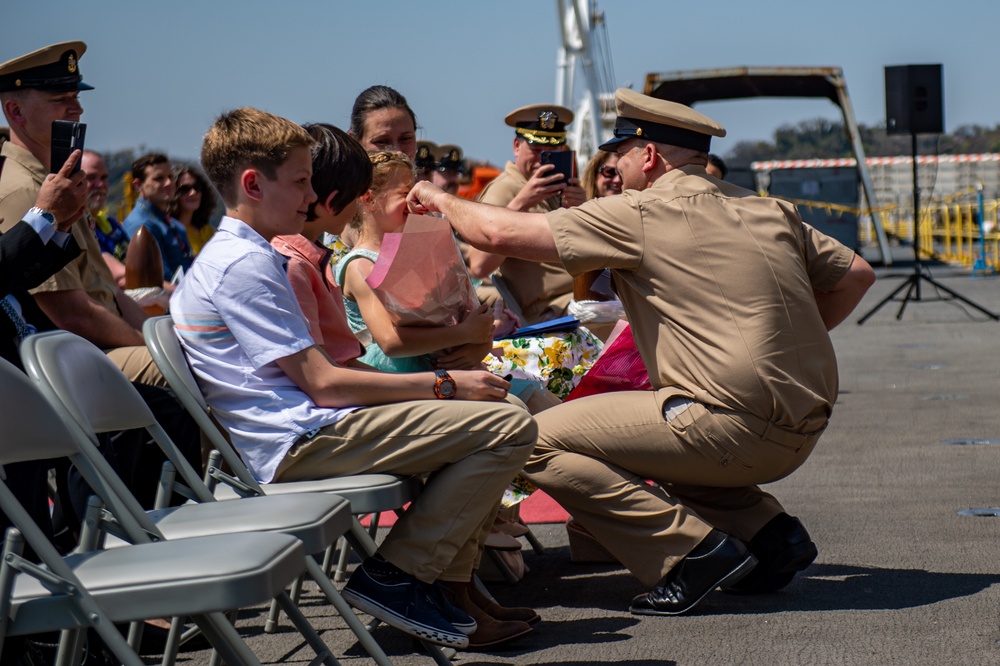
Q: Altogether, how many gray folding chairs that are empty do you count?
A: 2